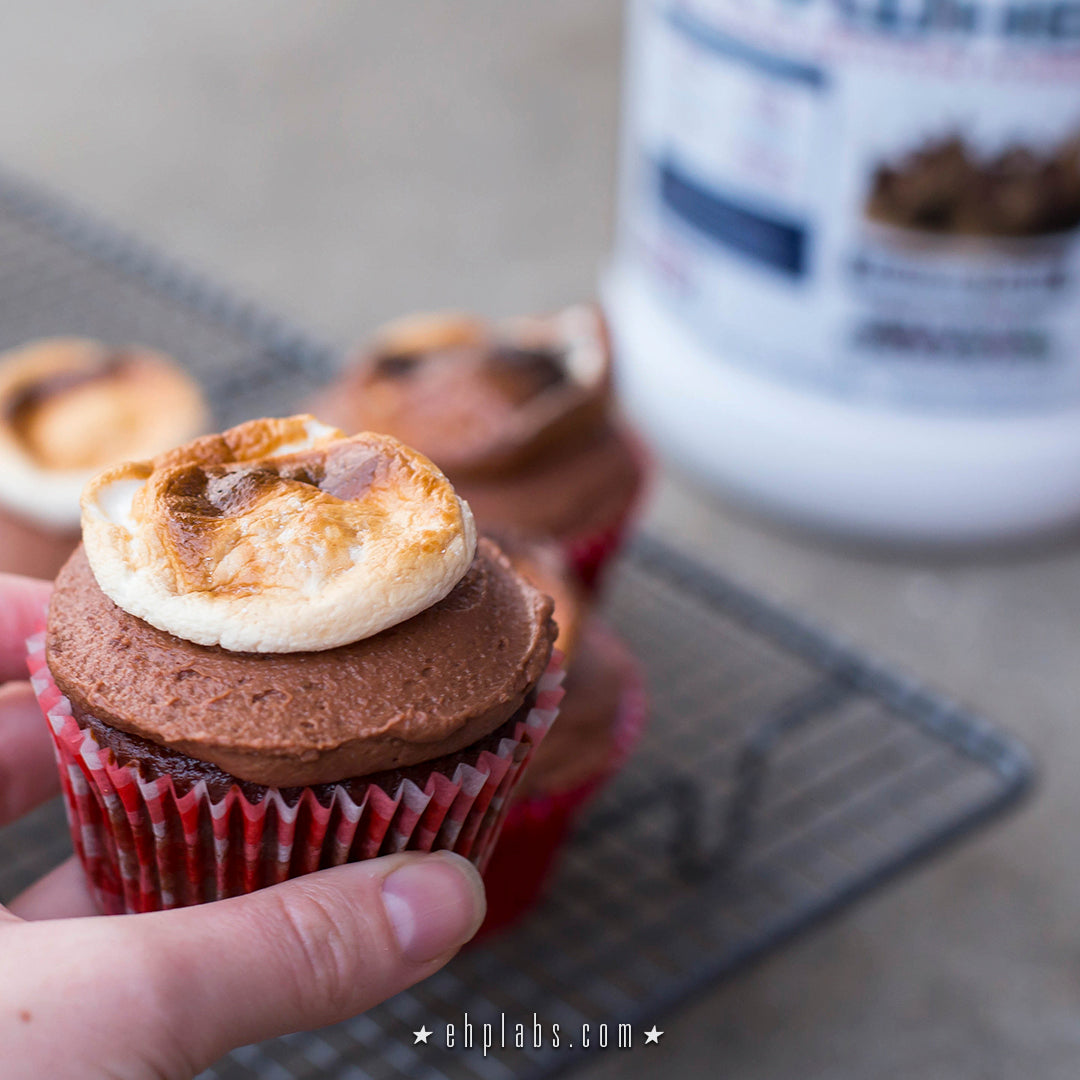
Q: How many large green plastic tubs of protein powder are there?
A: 0